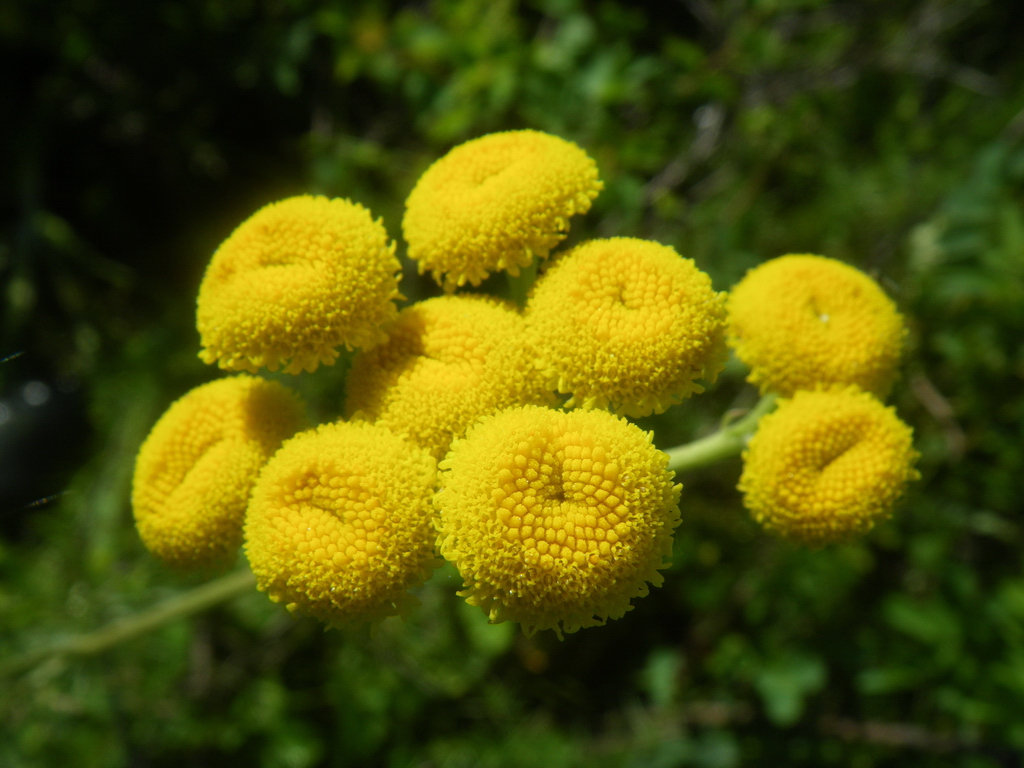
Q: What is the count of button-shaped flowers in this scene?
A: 9